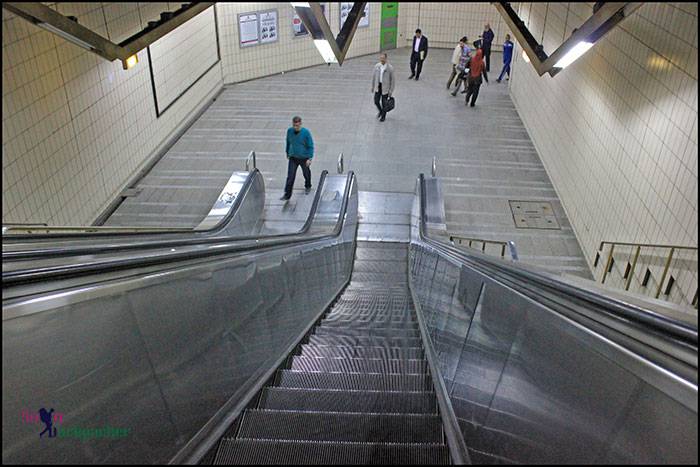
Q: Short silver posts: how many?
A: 3